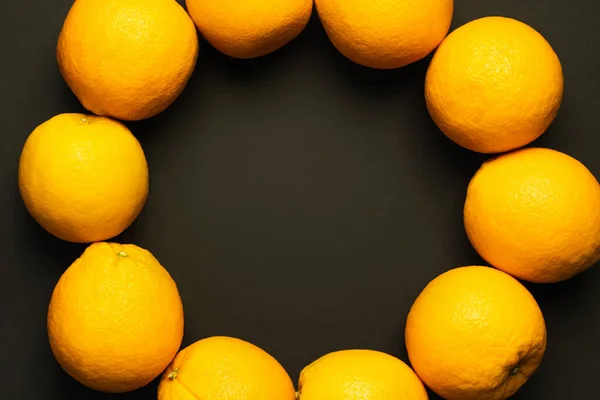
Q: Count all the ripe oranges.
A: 10